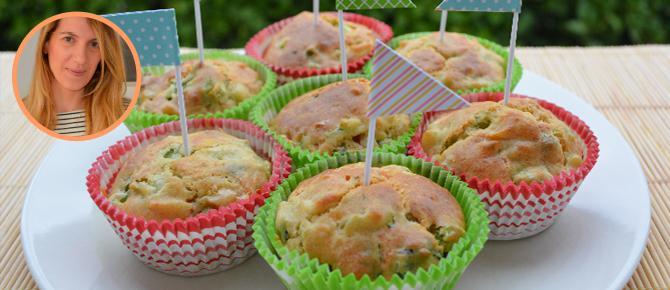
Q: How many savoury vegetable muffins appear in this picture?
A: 7